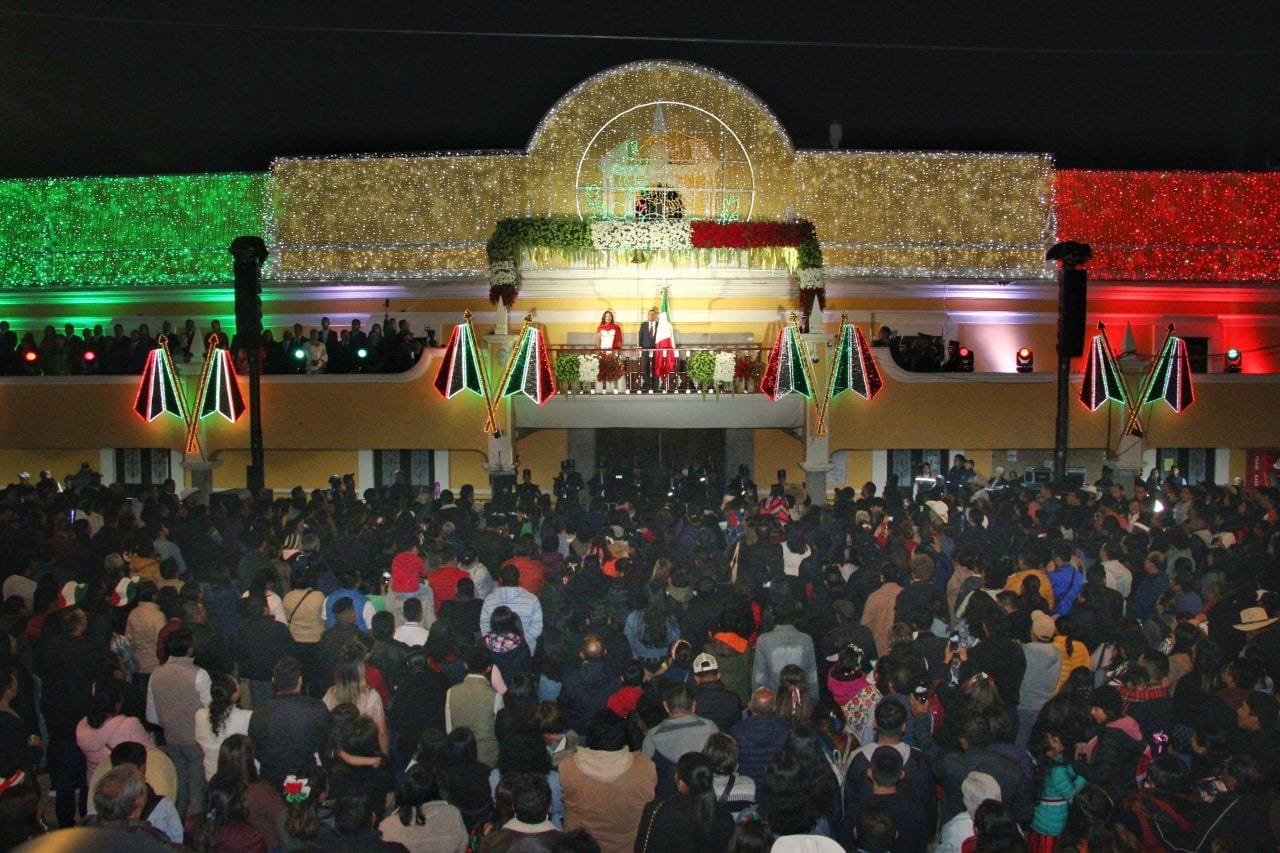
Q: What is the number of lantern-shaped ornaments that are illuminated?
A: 8